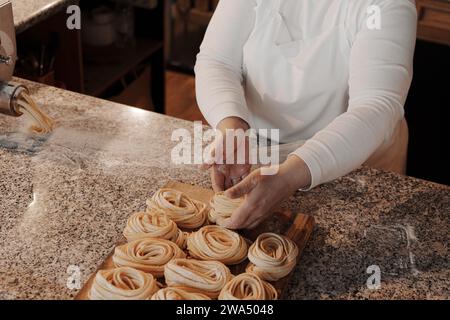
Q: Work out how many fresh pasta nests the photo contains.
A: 10